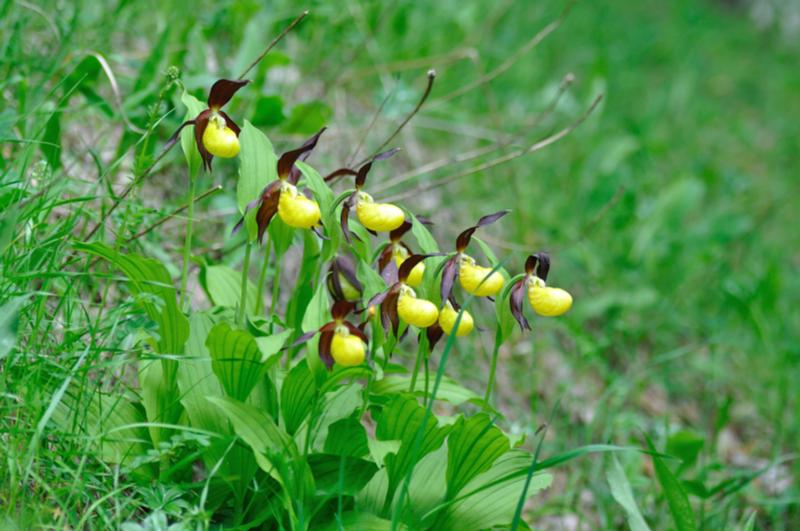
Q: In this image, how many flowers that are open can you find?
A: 9